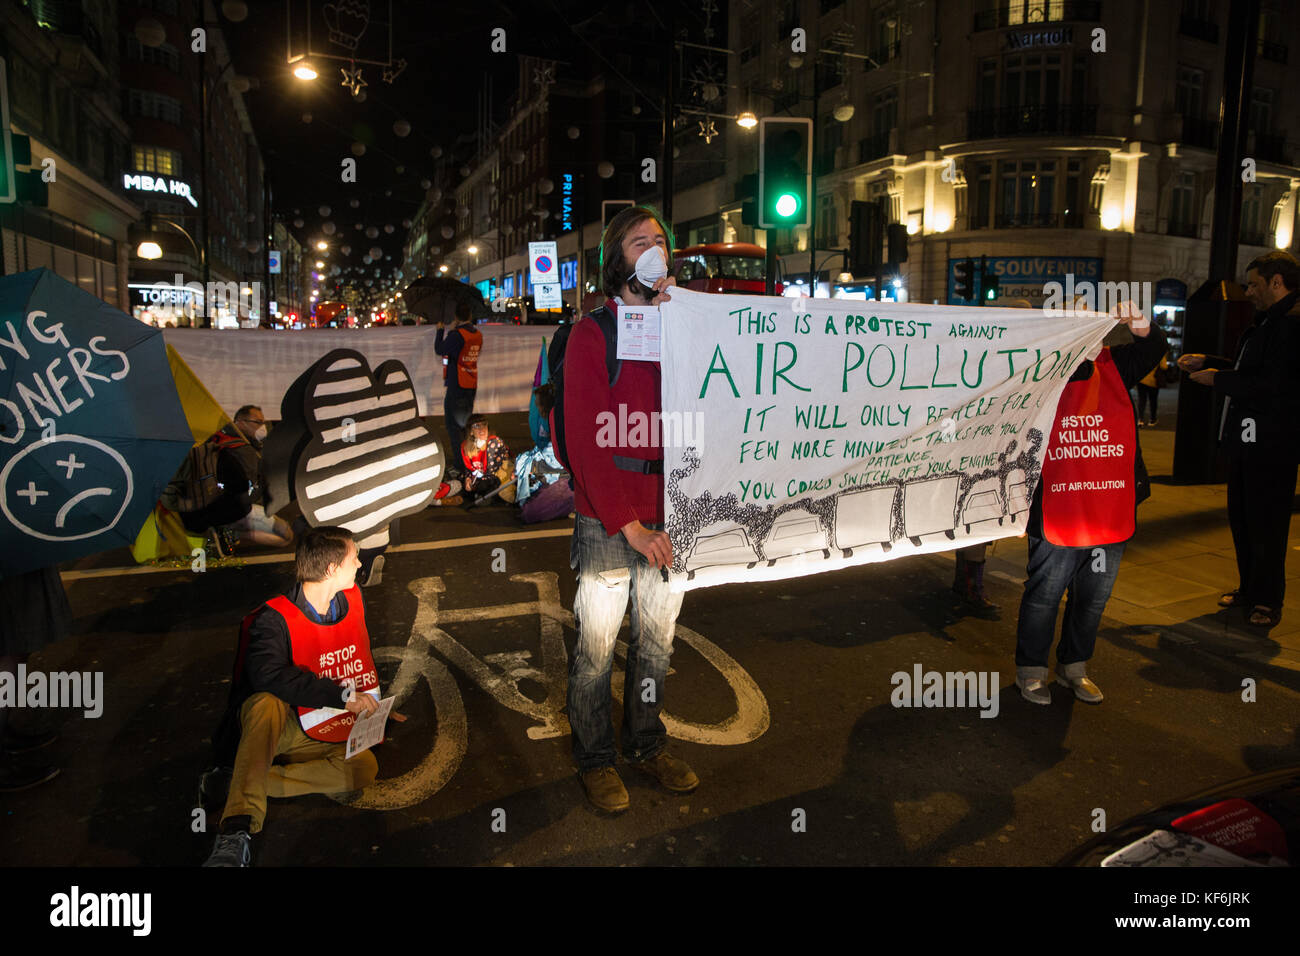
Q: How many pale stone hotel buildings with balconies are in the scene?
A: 1